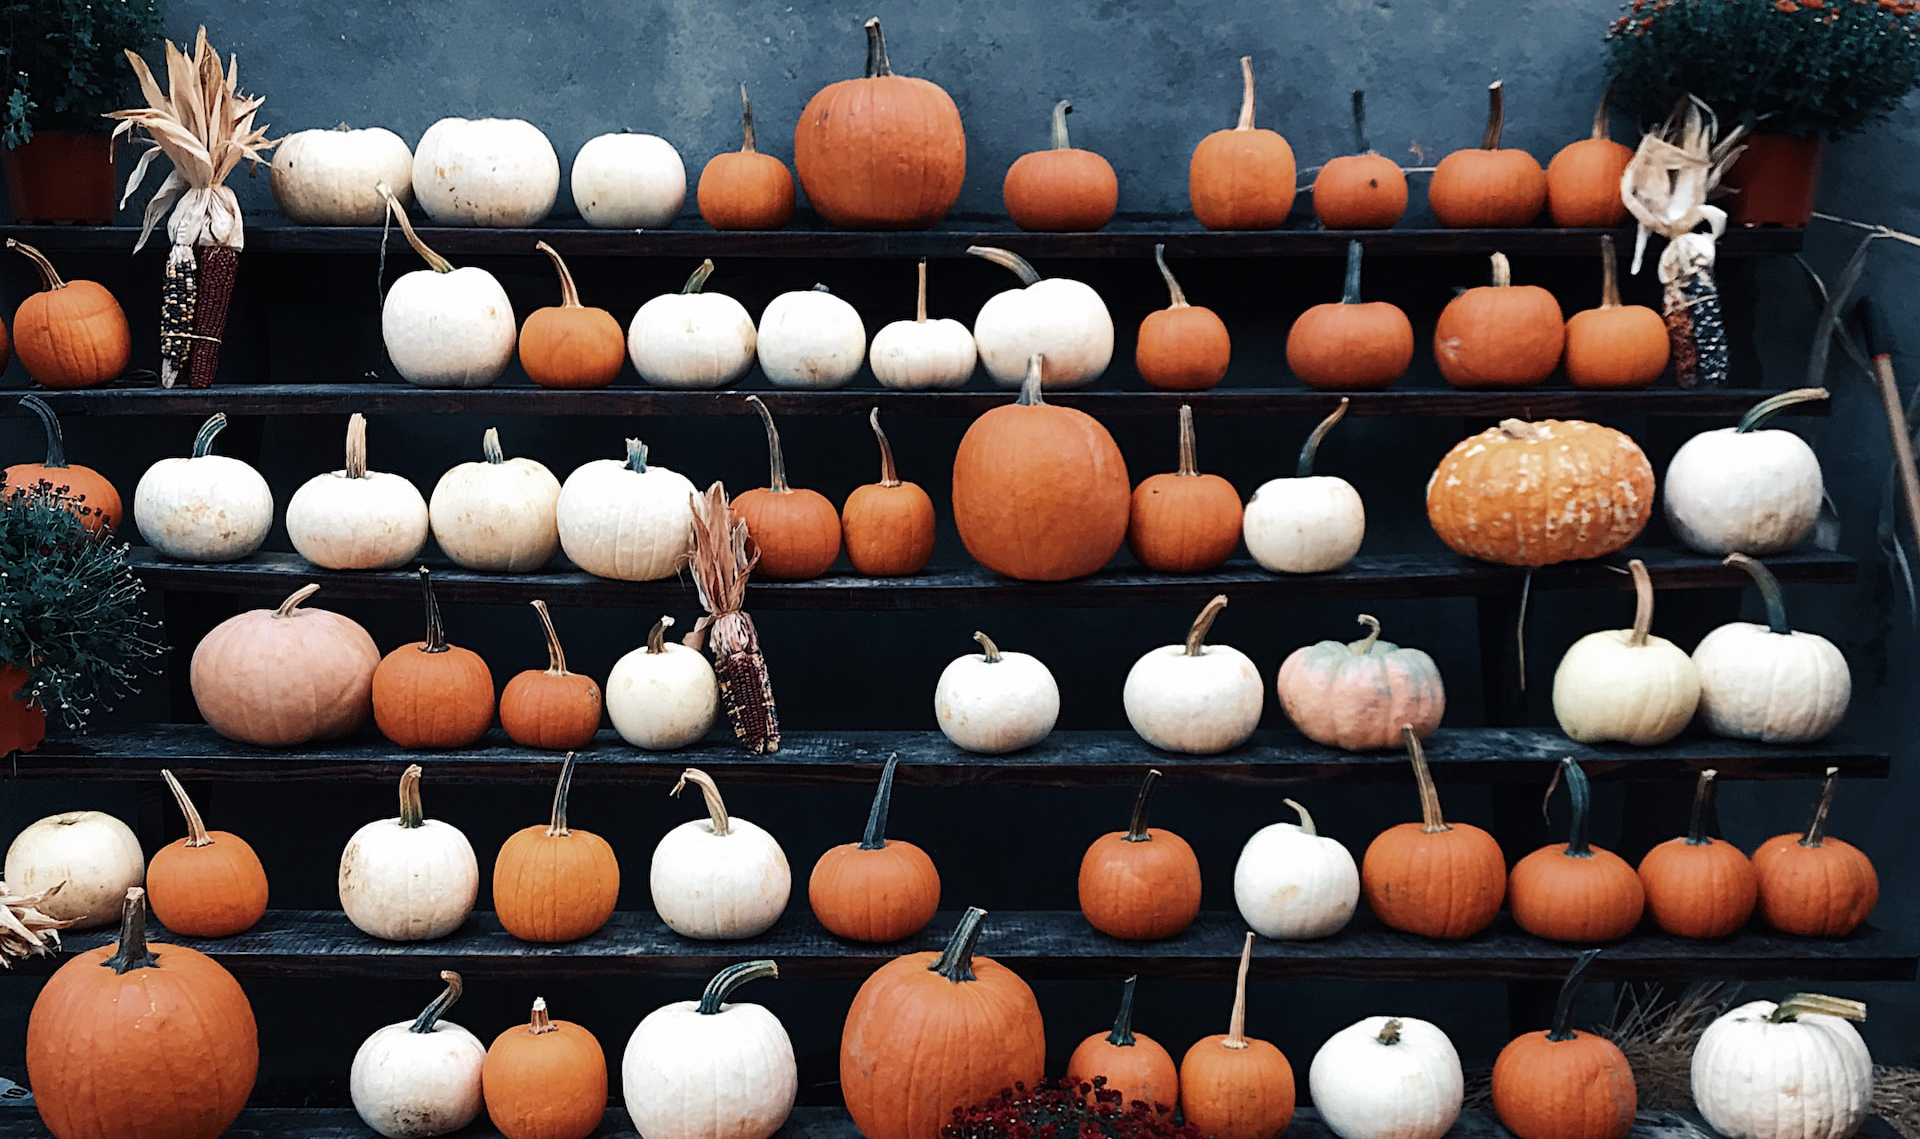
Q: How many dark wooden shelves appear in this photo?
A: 6